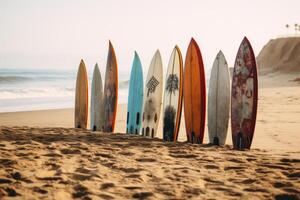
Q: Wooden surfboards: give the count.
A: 9